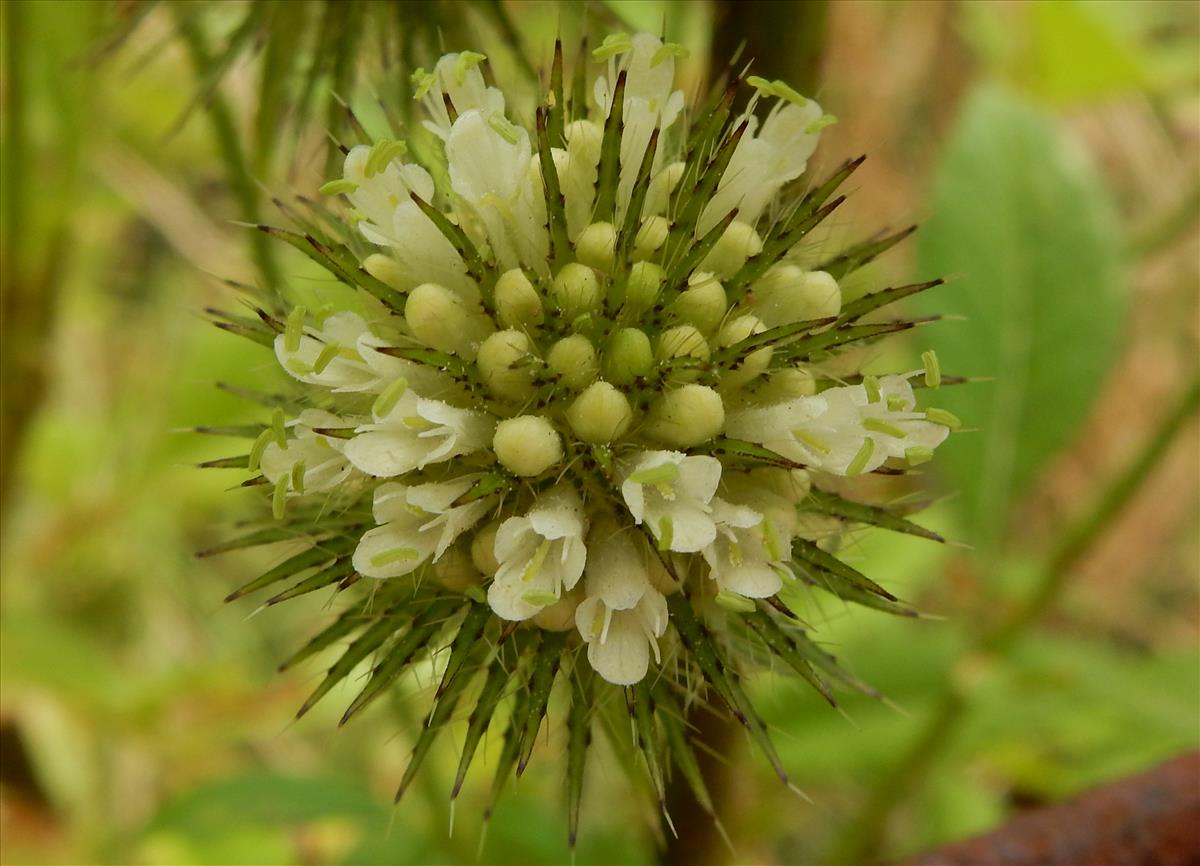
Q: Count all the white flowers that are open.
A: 15